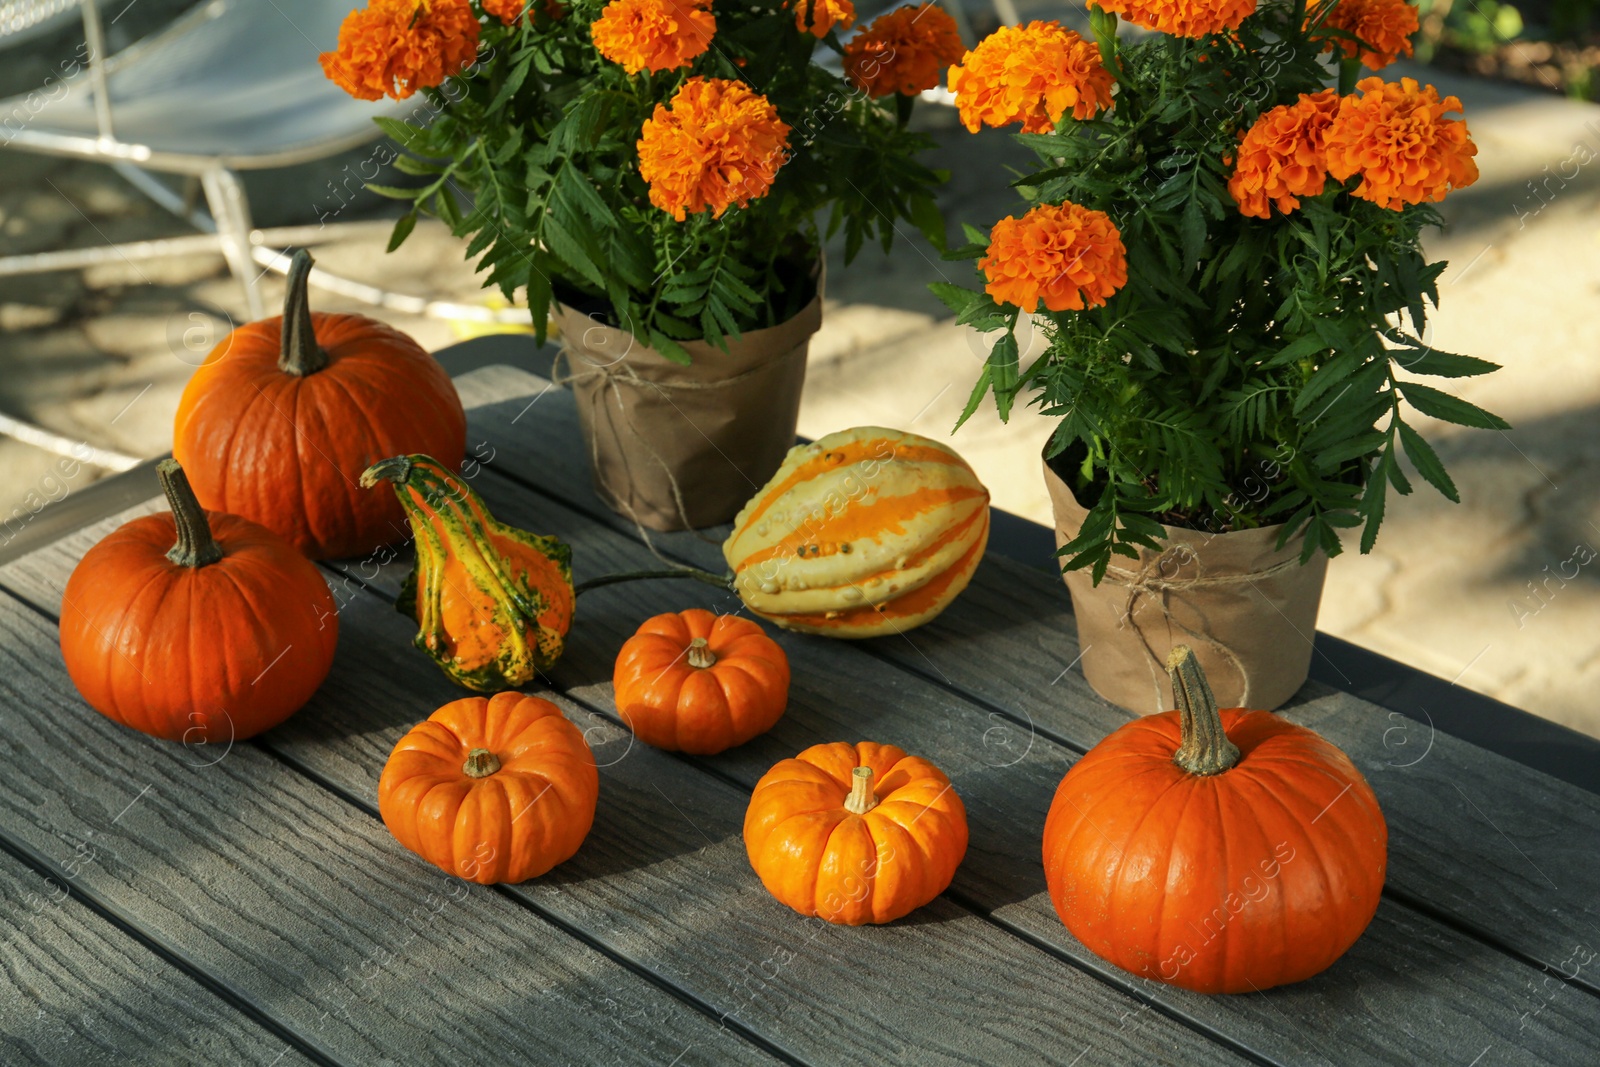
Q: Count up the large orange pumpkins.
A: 3